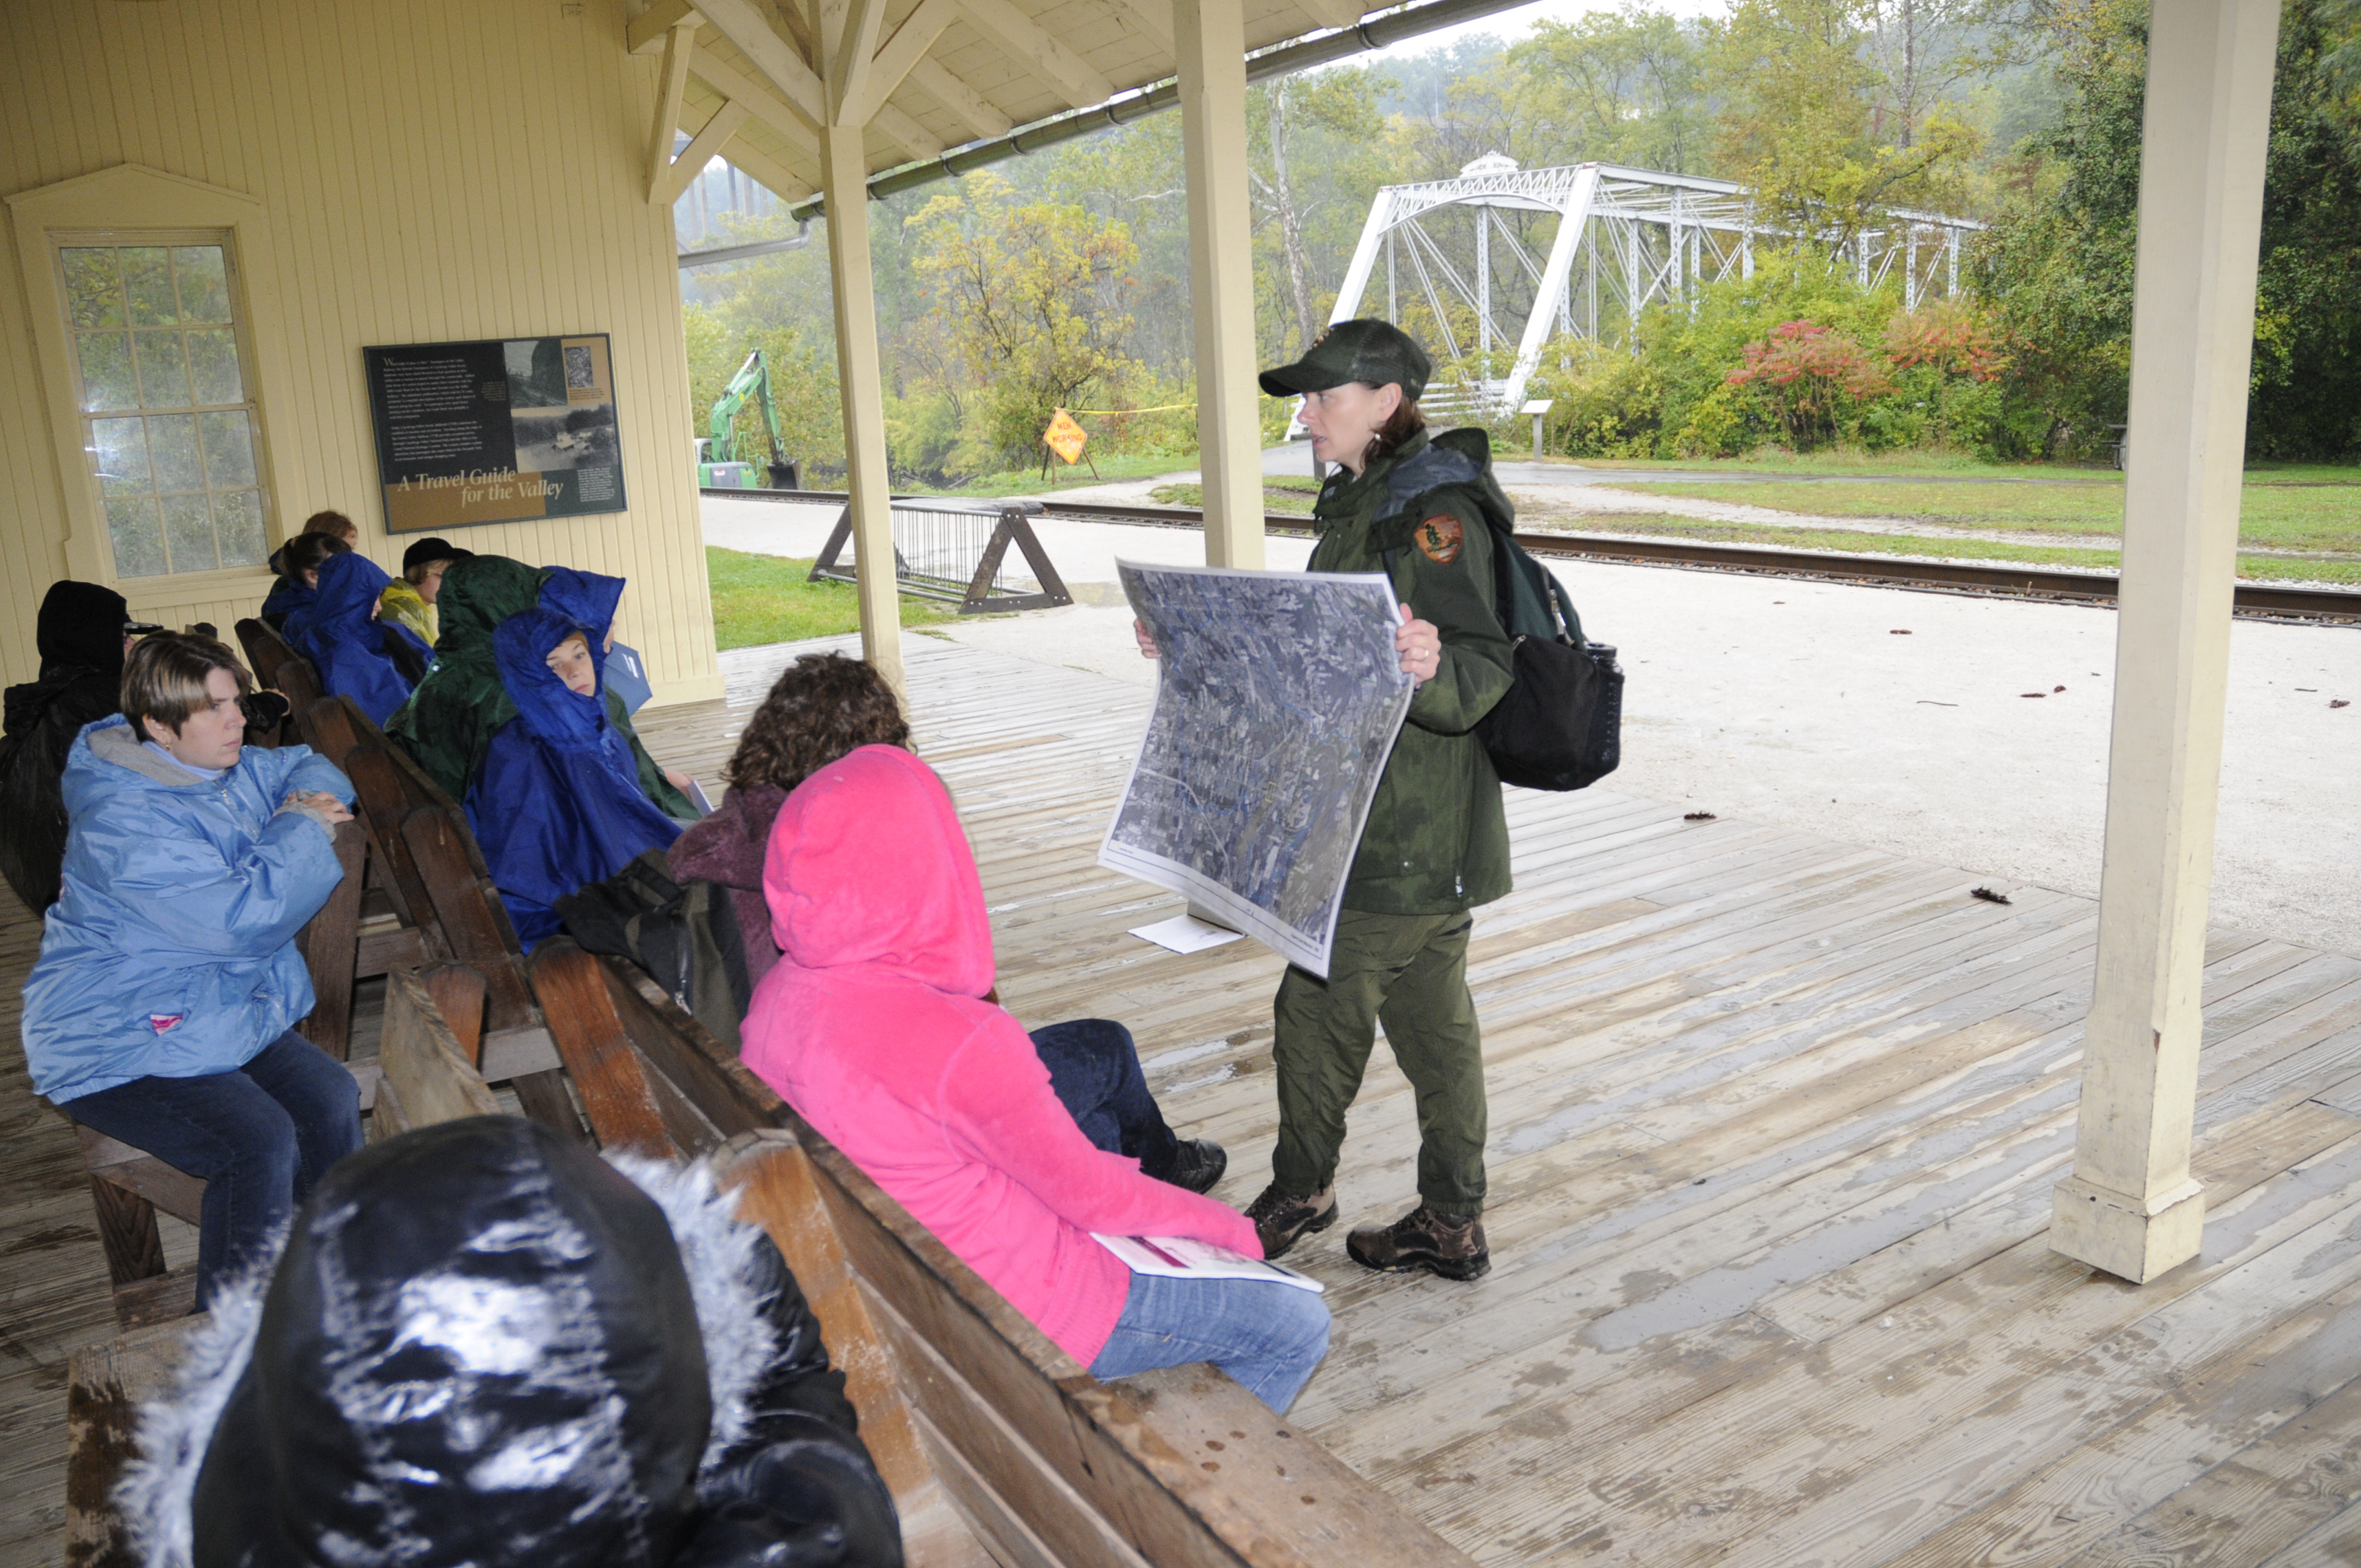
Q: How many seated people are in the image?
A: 12